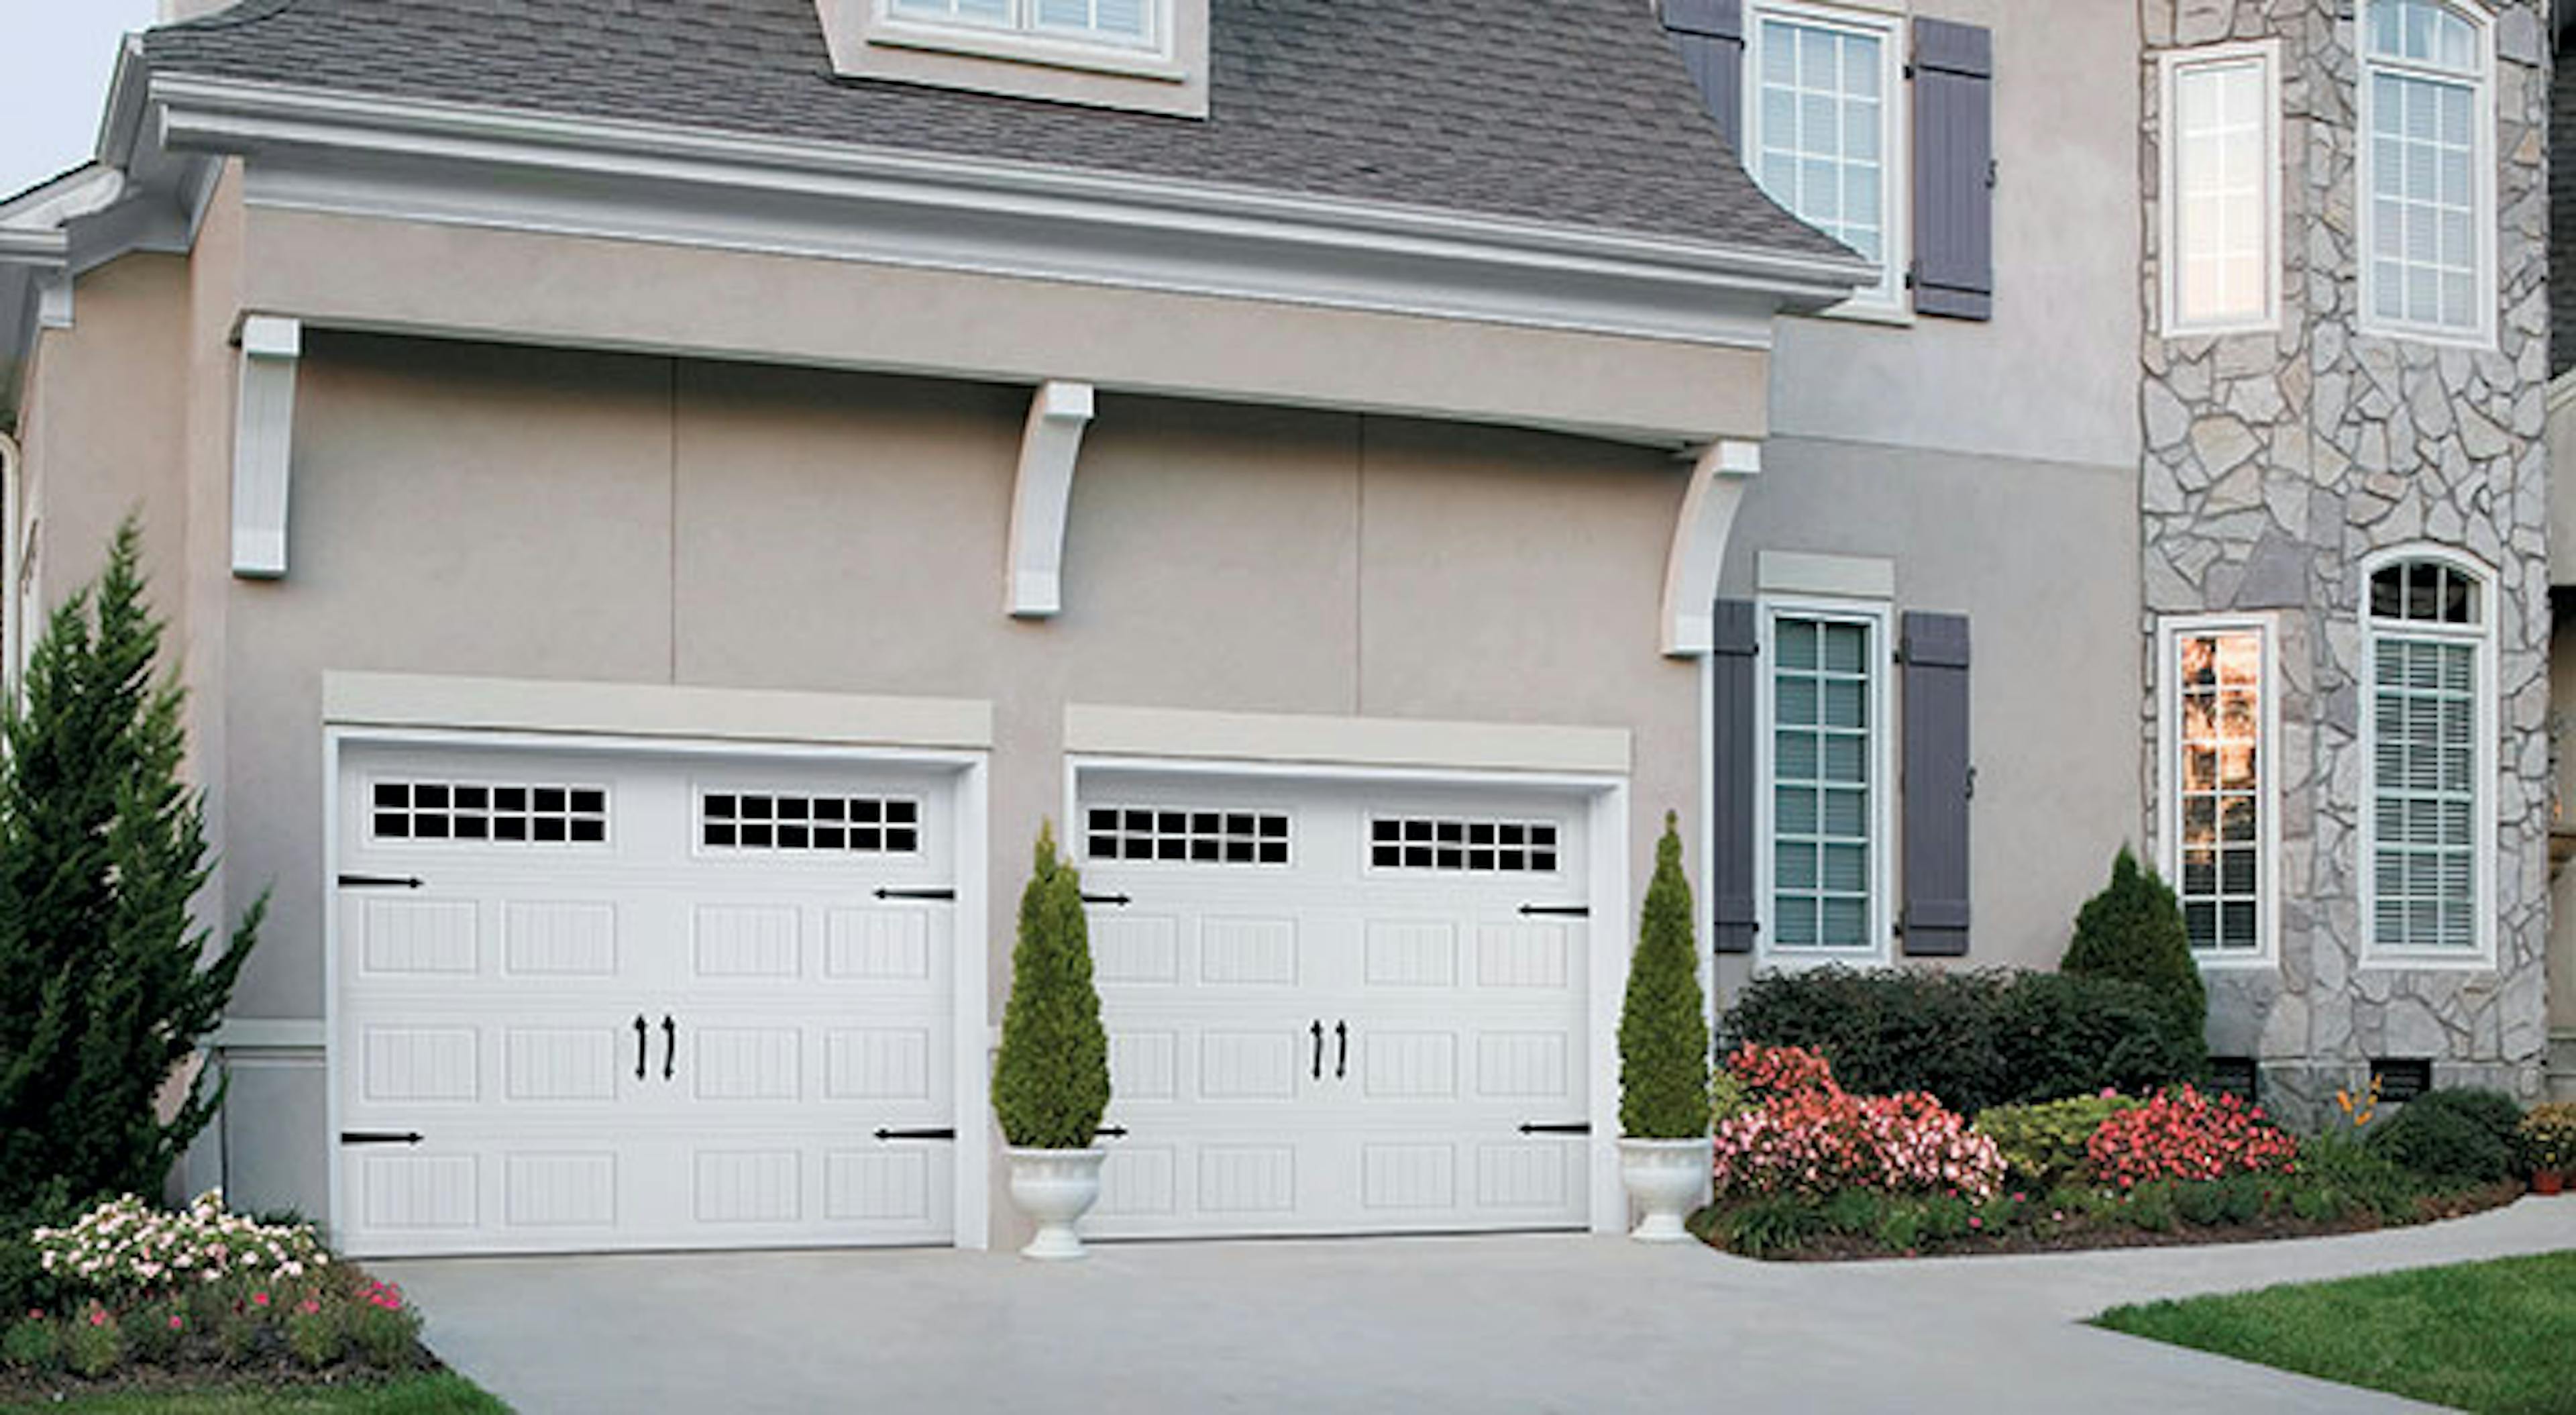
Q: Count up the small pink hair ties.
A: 0